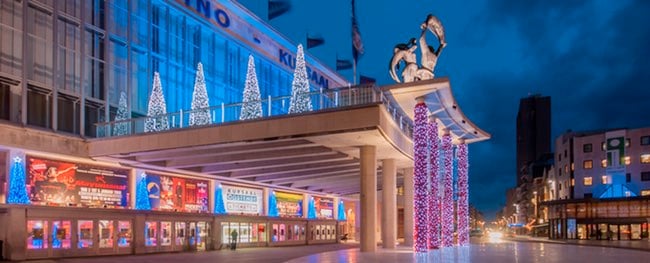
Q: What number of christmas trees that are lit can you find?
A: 11